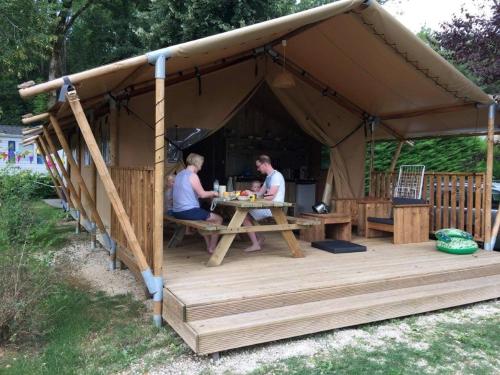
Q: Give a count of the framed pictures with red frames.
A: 0